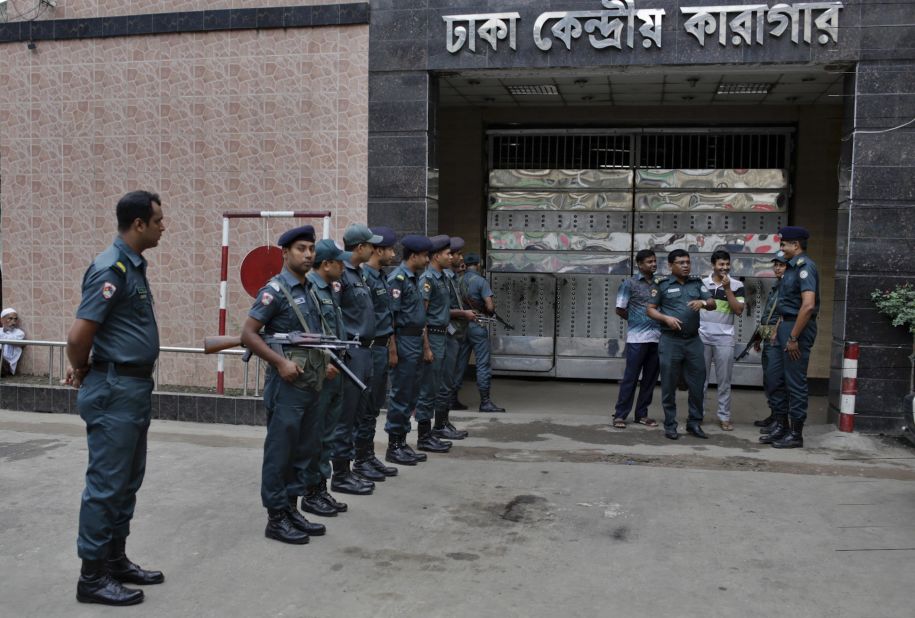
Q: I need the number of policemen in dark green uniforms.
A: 12